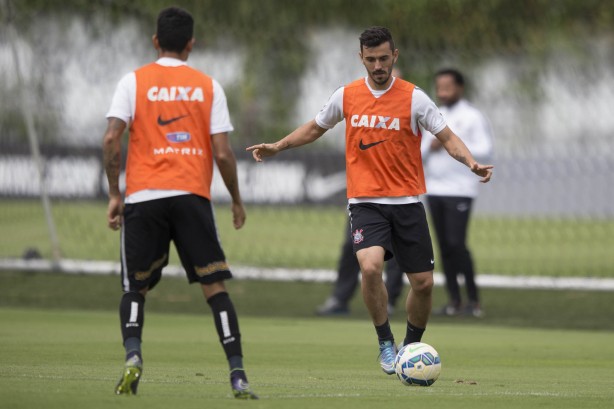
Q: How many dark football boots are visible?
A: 2